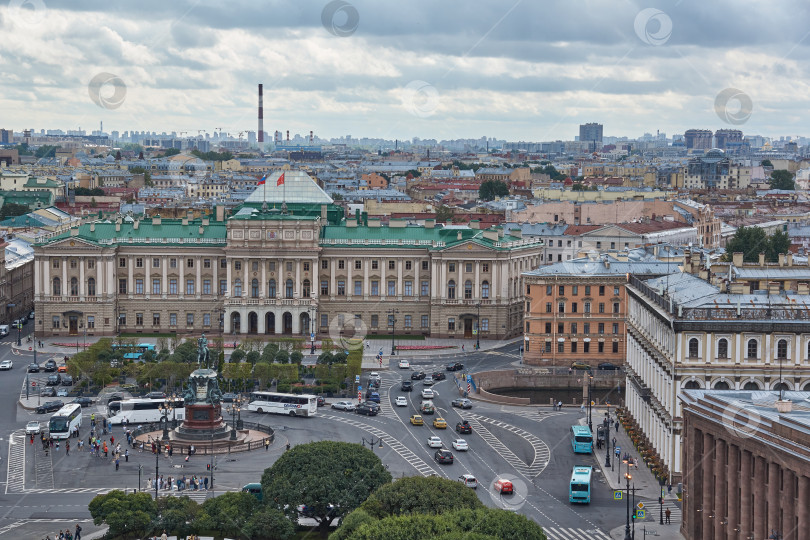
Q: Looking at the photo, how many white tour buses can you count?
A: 3